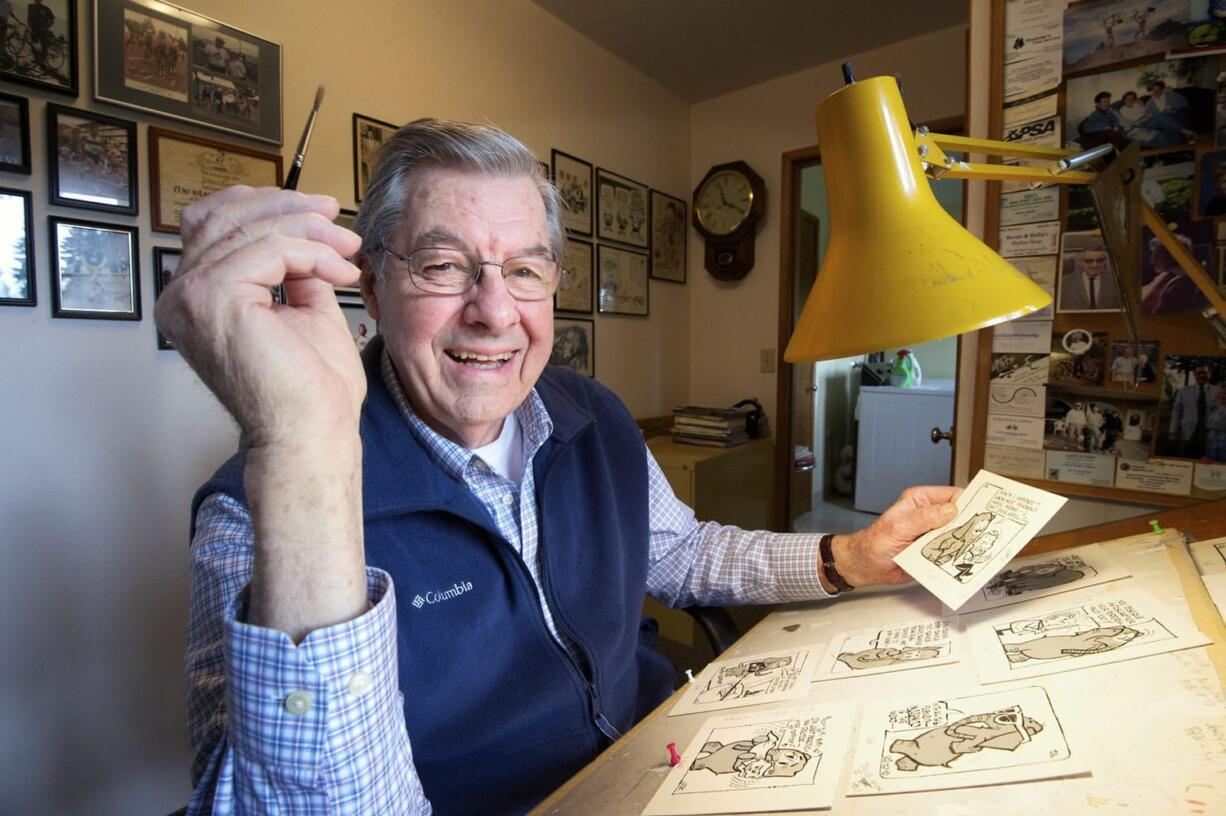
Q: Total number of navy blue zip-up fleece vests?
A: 1